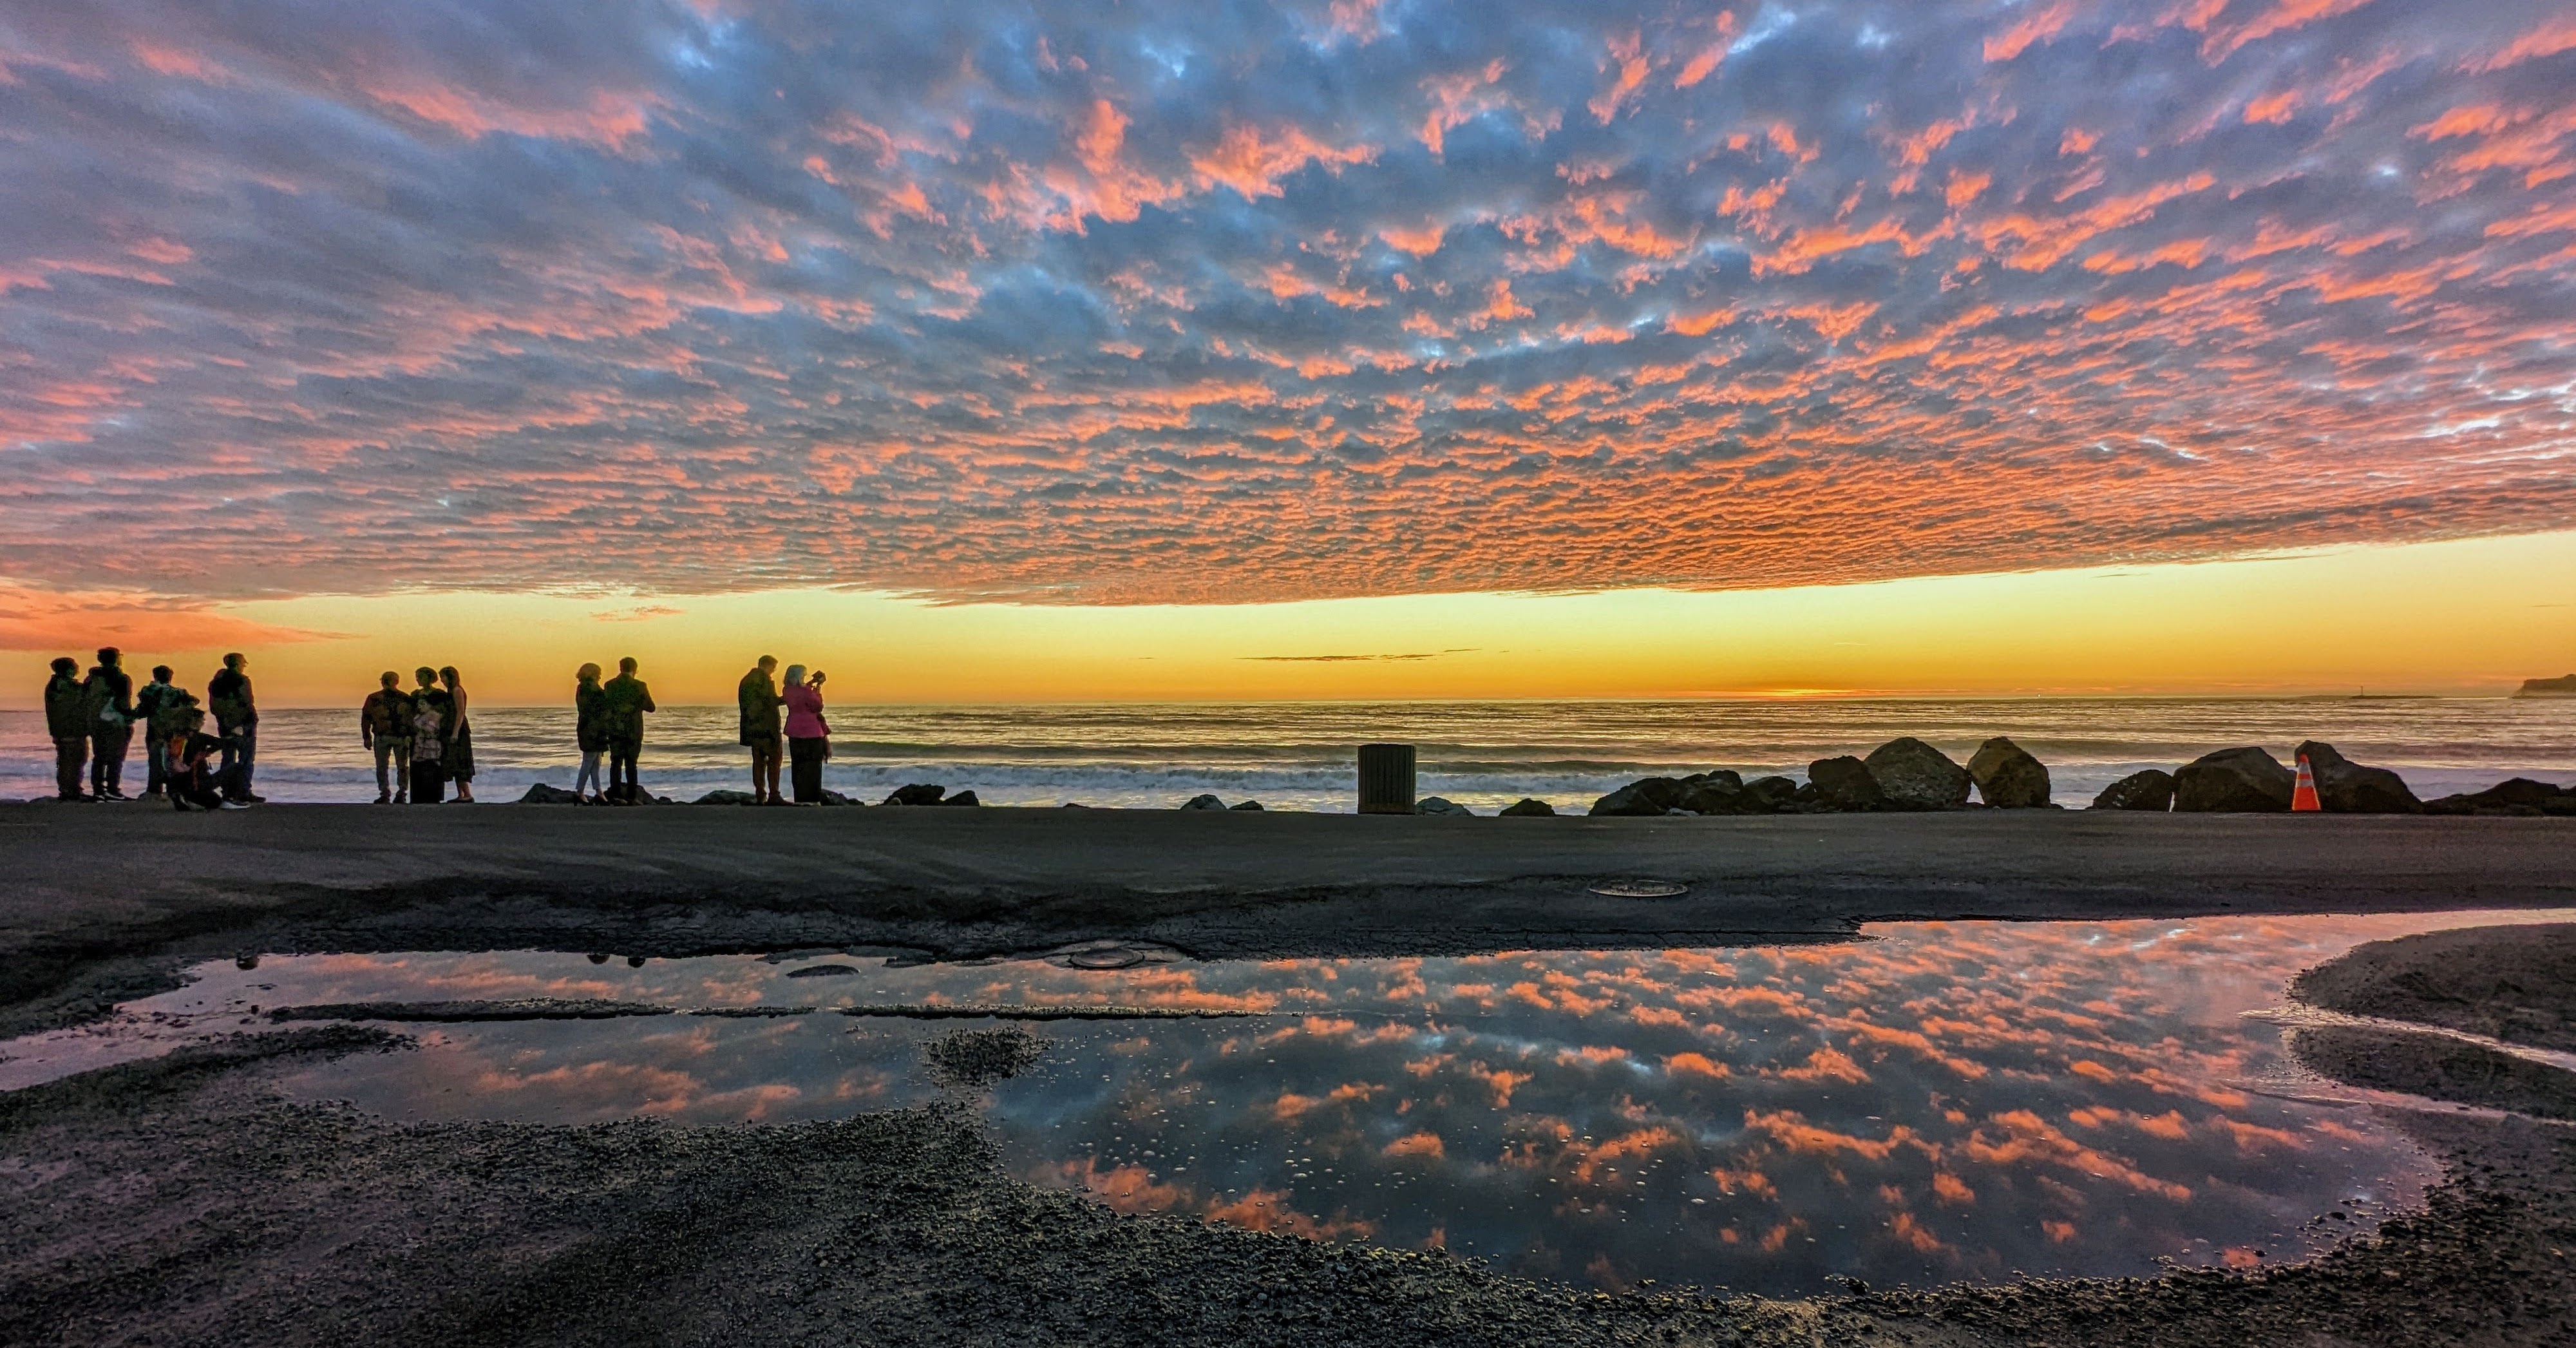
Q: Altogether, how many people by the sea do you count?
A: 12